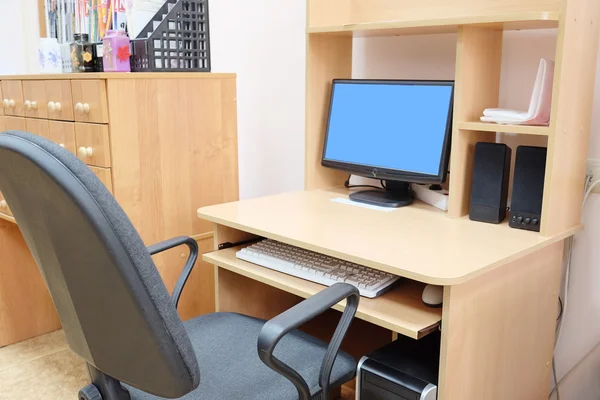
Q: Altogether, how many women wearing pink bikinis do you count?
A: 0